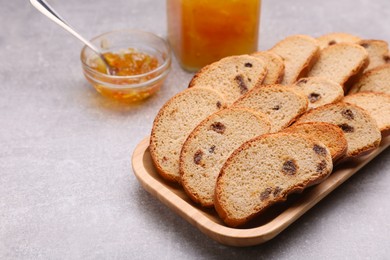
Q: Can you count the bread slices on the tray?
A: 15